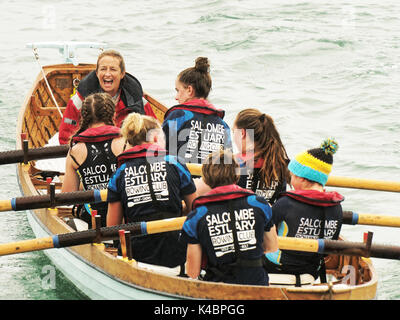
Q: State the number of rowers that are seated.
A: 6